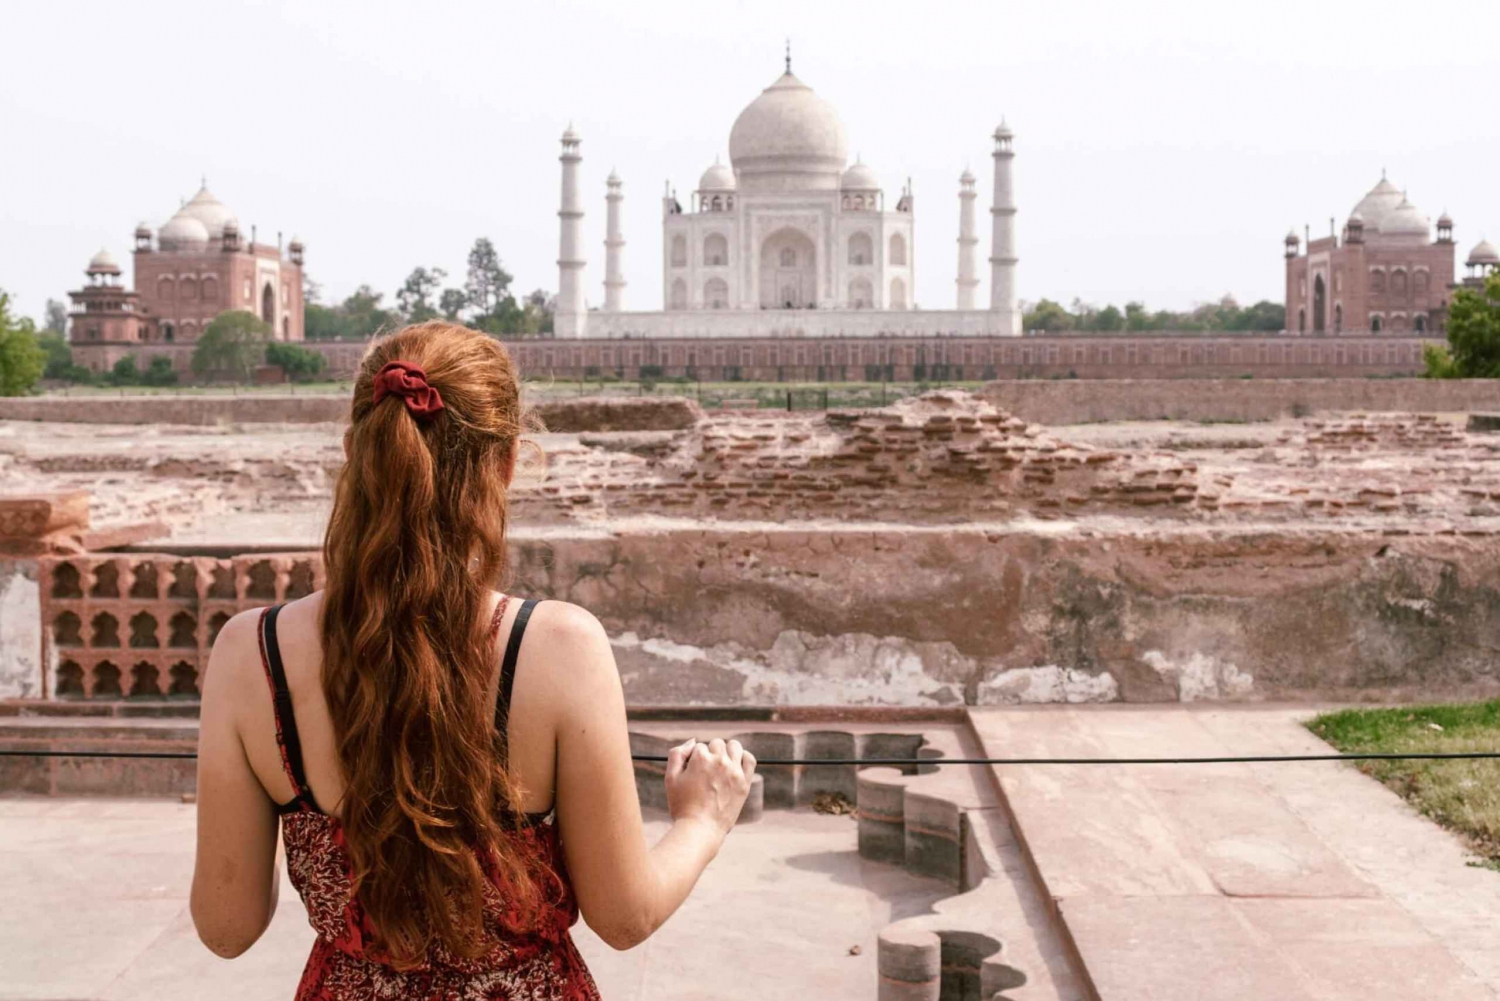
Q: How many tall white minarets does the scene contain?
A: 4